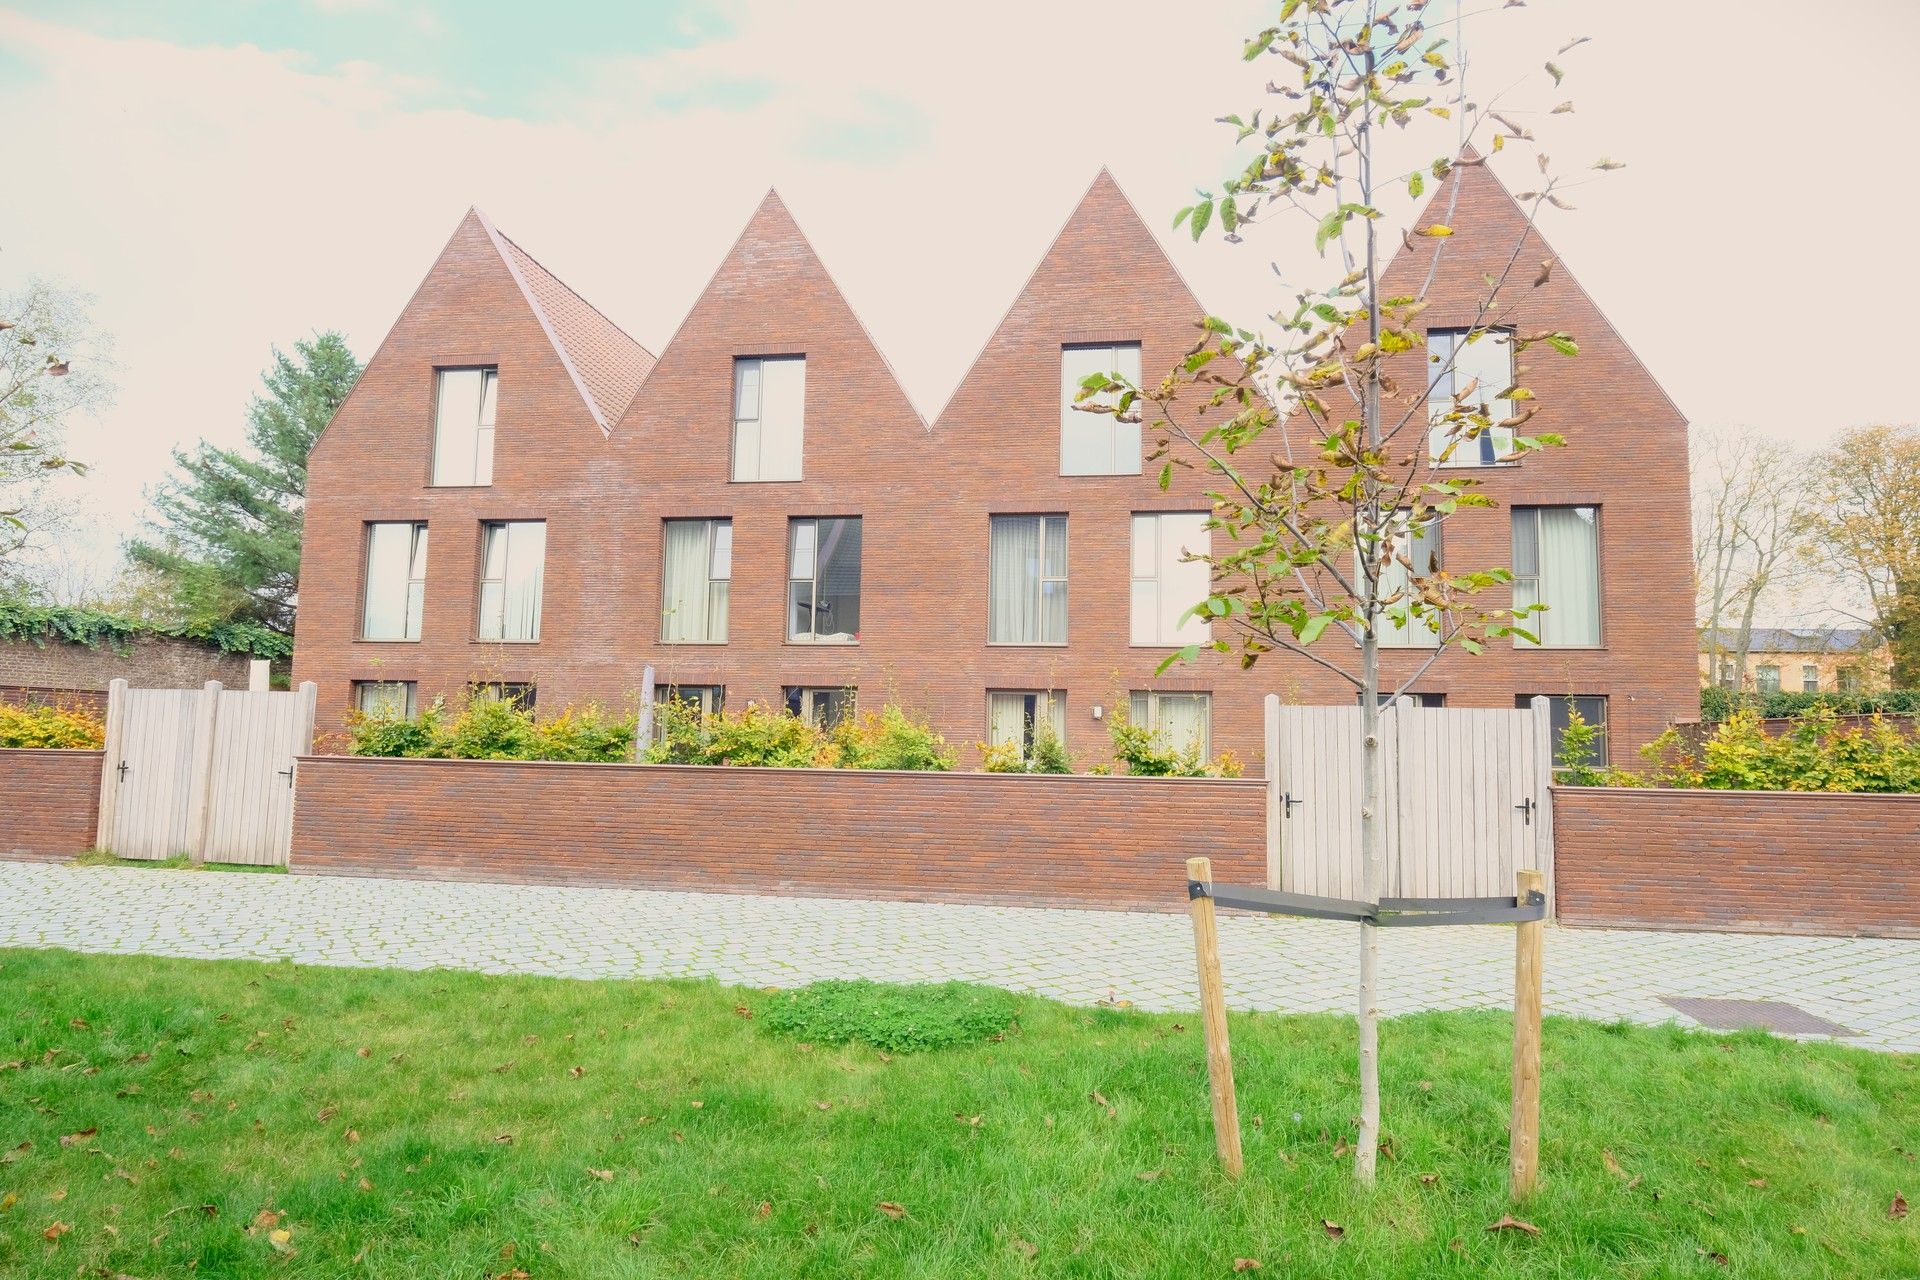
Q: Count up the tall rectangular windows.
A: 12